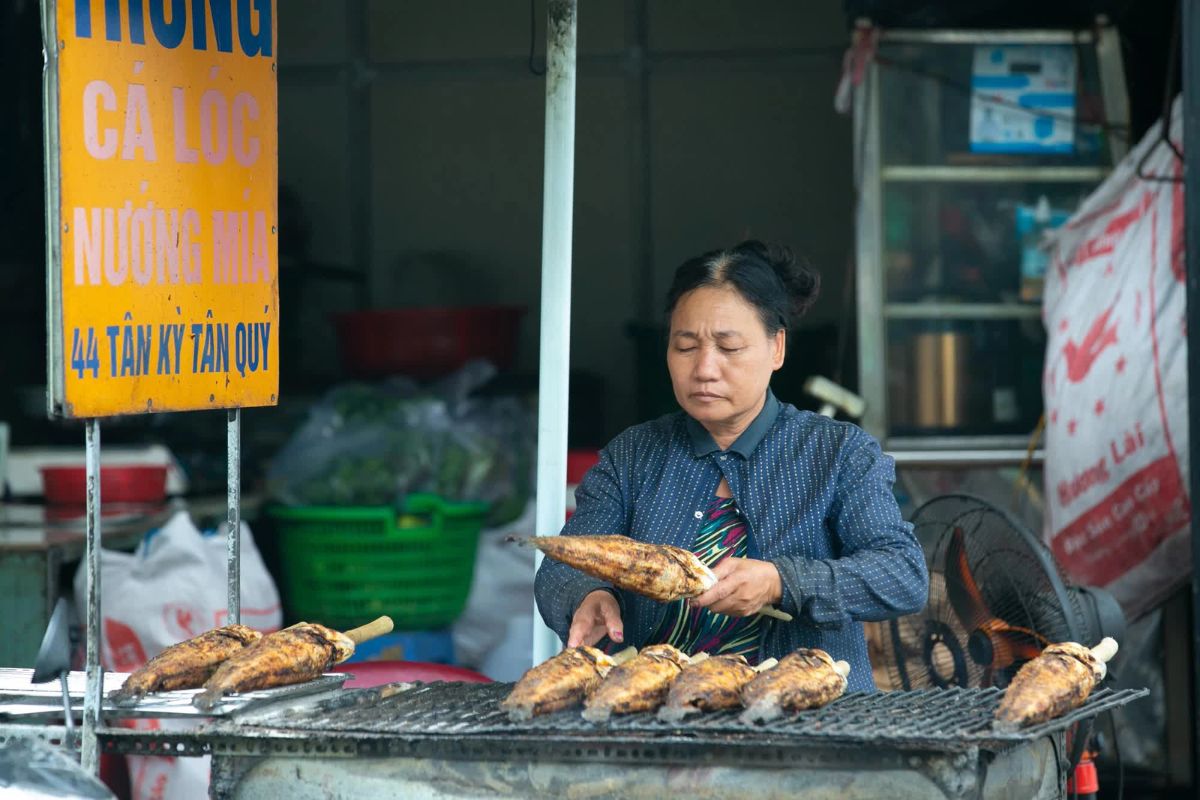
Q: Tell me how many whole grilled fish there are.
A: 8